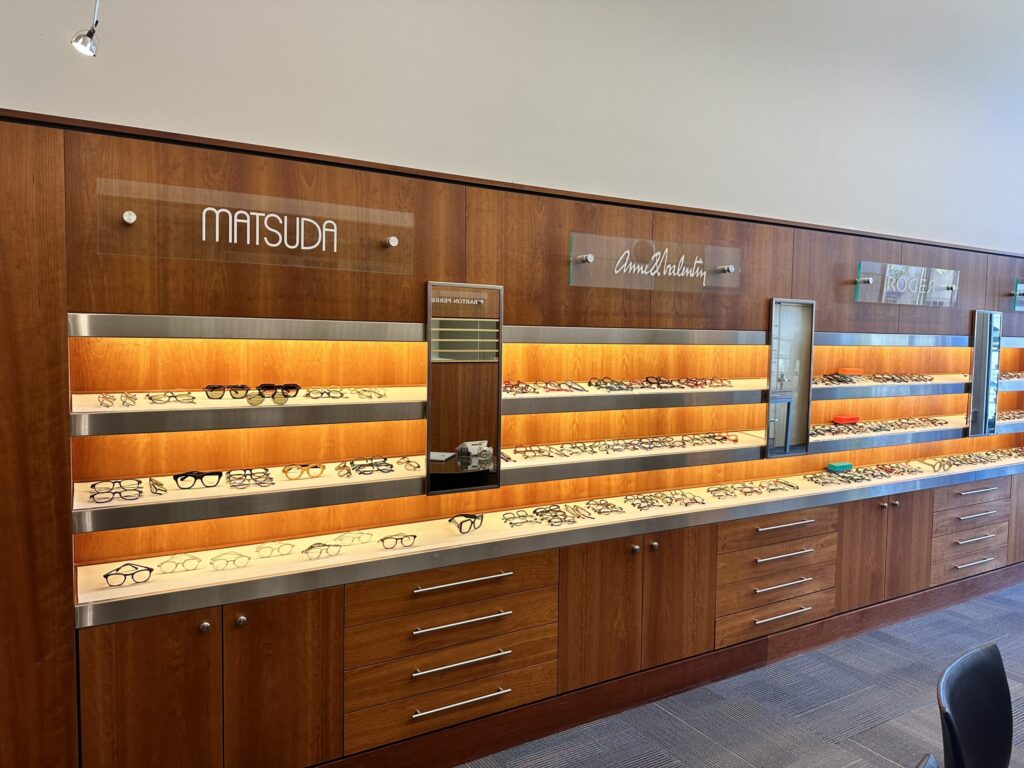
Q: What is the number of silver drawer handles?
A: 12